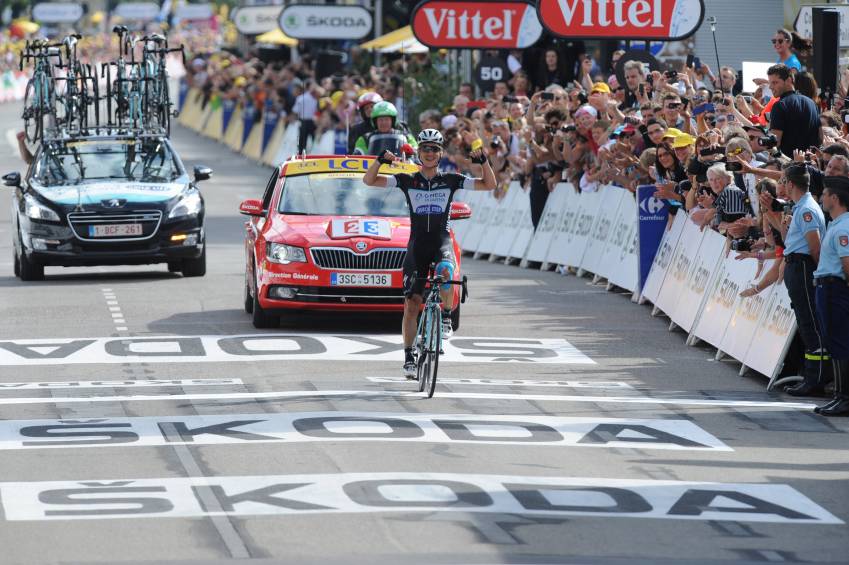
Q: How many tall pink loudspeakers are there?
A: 0